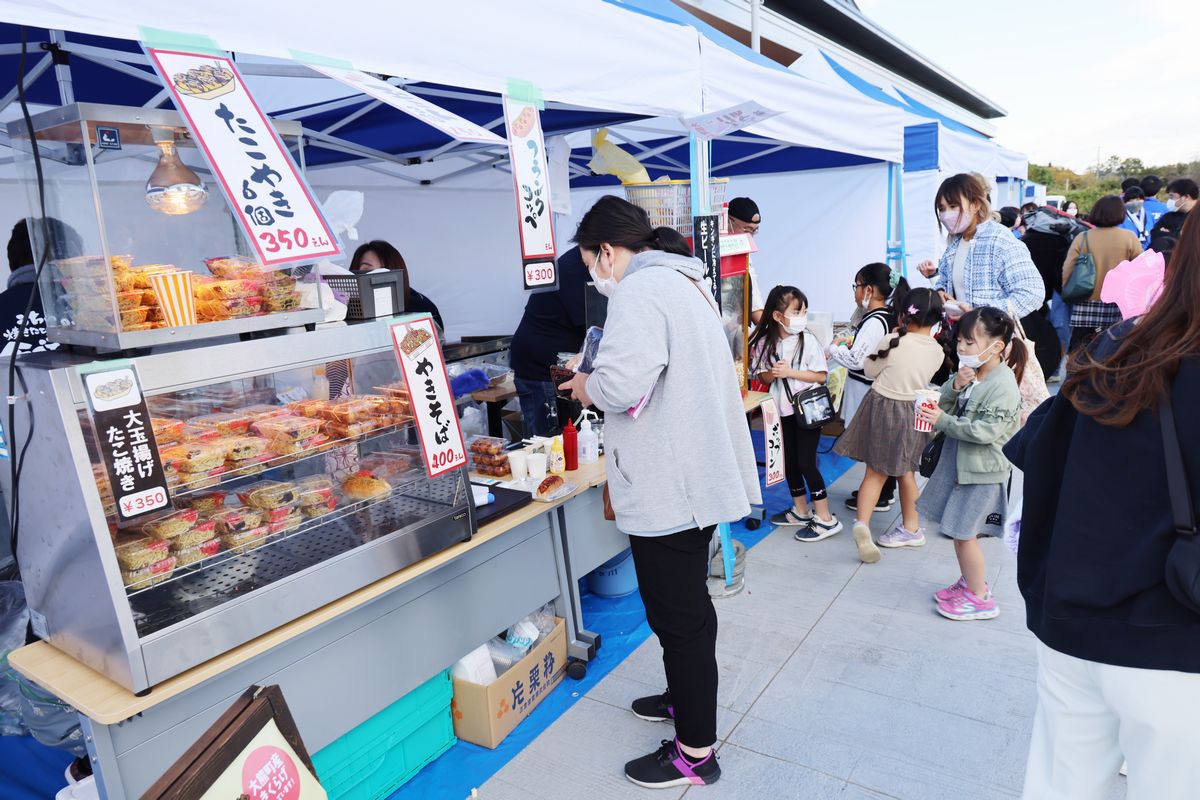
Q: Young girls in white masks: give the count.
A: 3